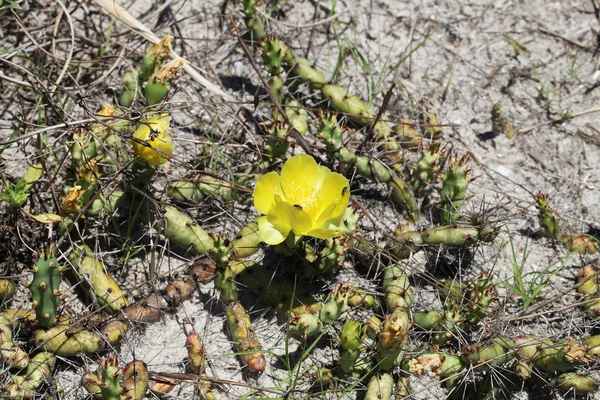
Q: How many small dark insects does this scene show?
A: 2